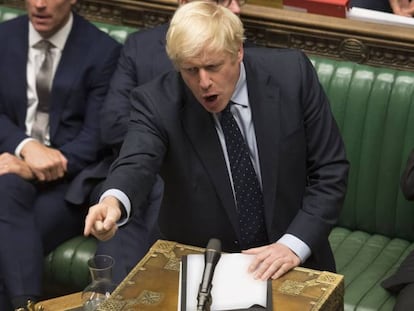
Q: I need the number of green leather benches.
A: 1